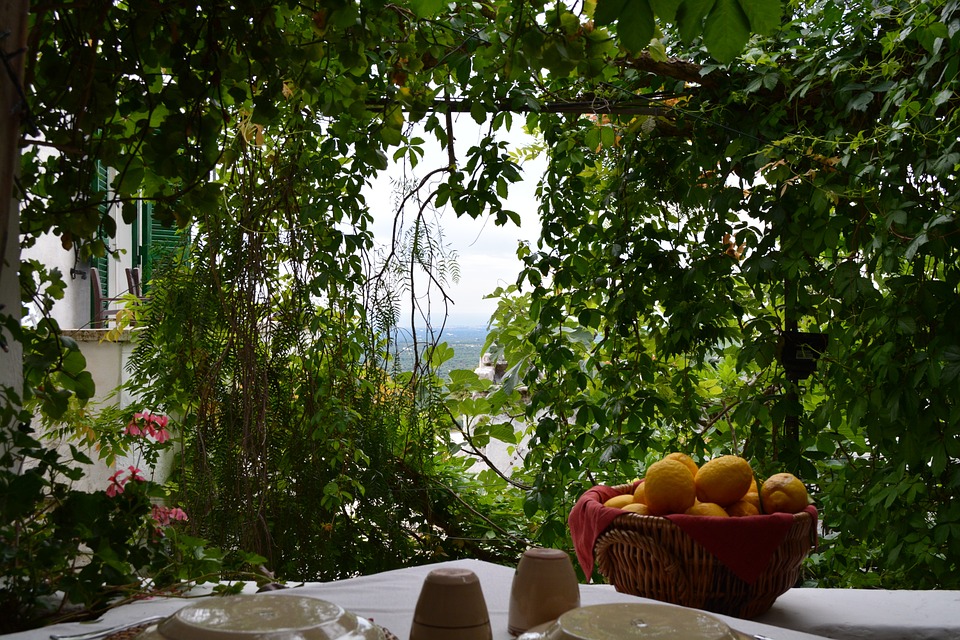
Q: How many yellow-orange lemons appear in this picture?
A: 11